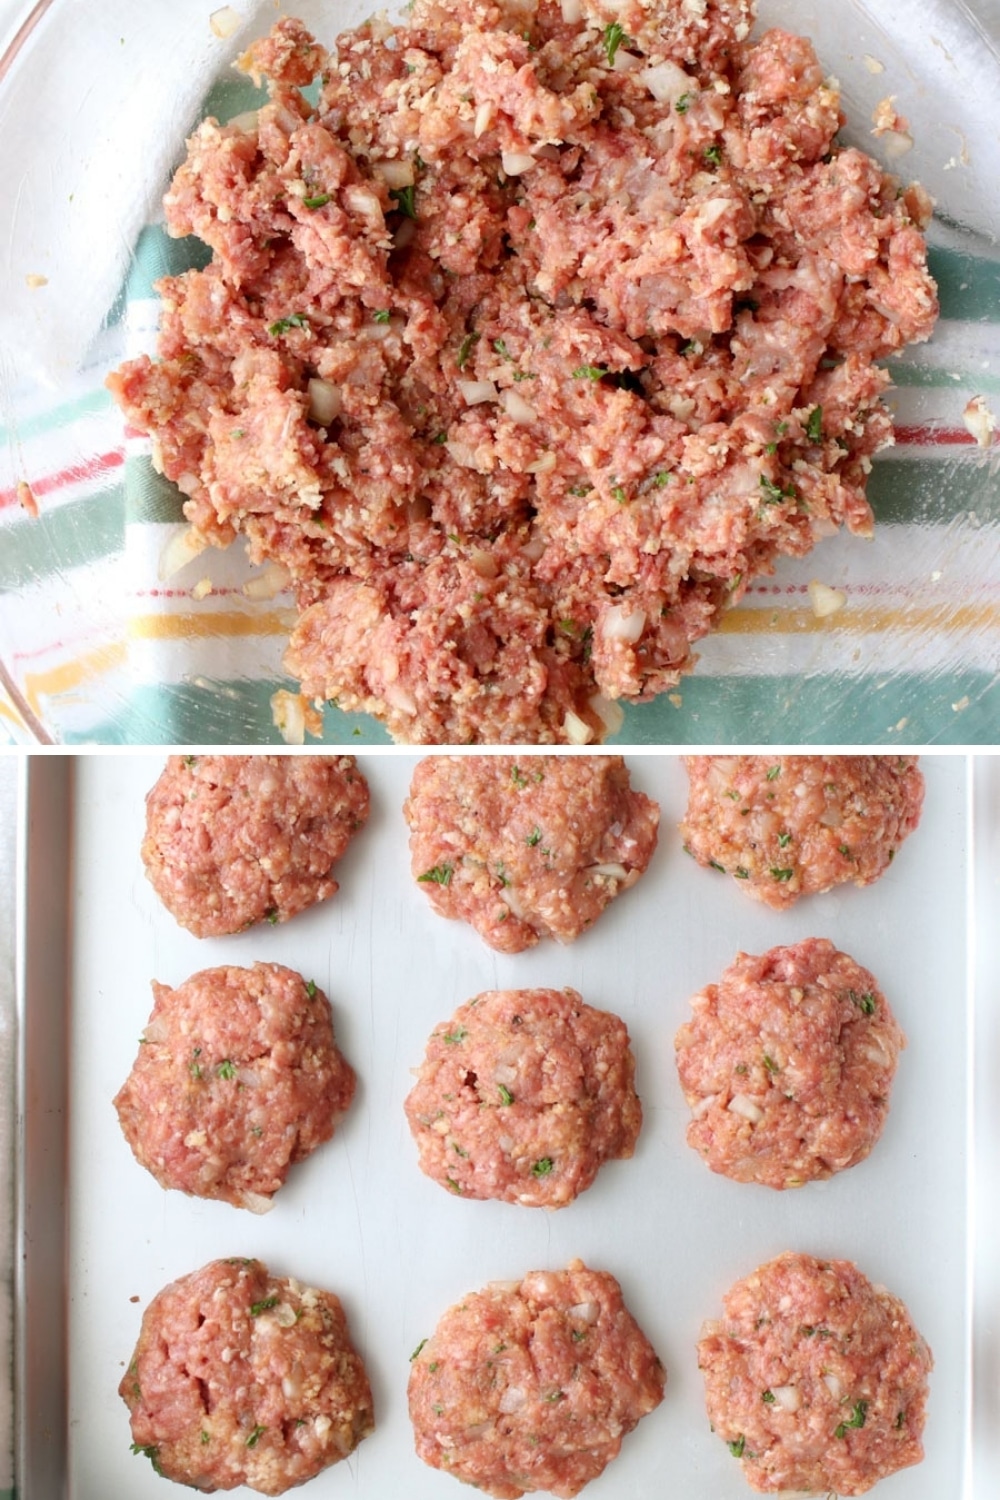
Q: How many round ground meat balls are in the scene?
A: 9